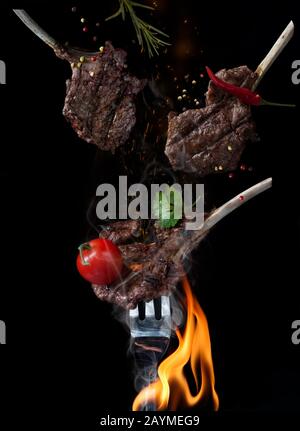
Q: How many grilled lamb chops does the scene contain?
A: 3